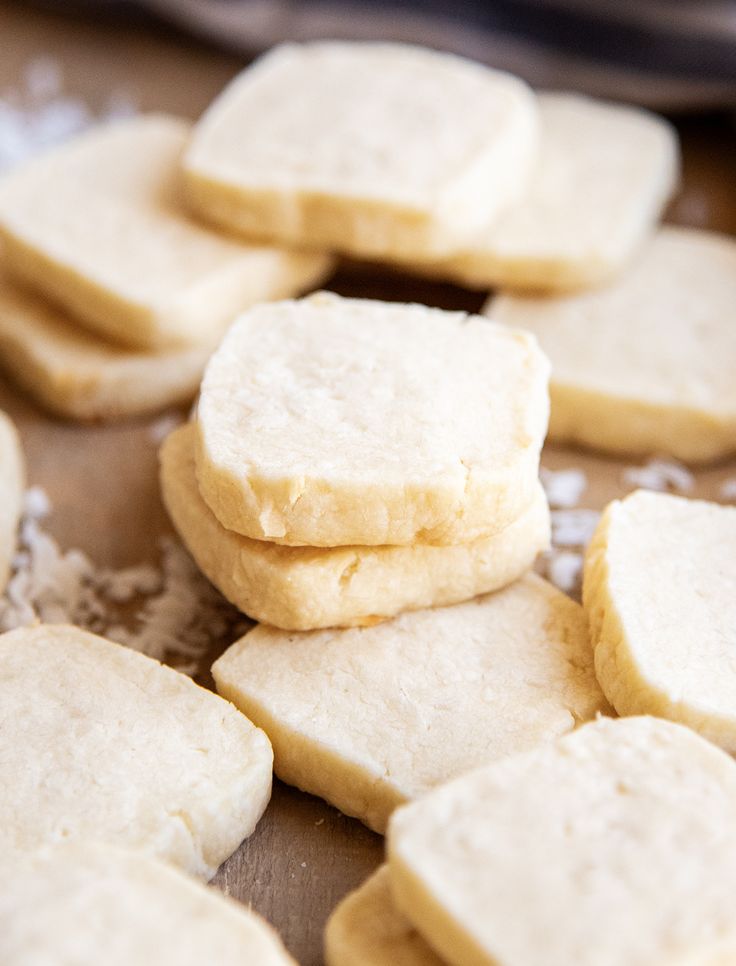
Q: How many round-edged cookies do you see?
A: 14